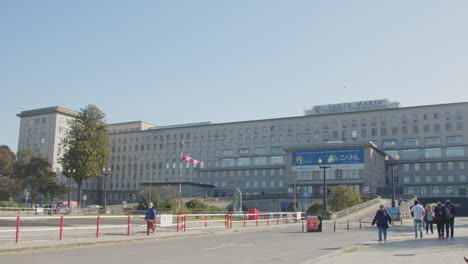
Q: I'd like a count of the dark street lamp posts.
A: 4